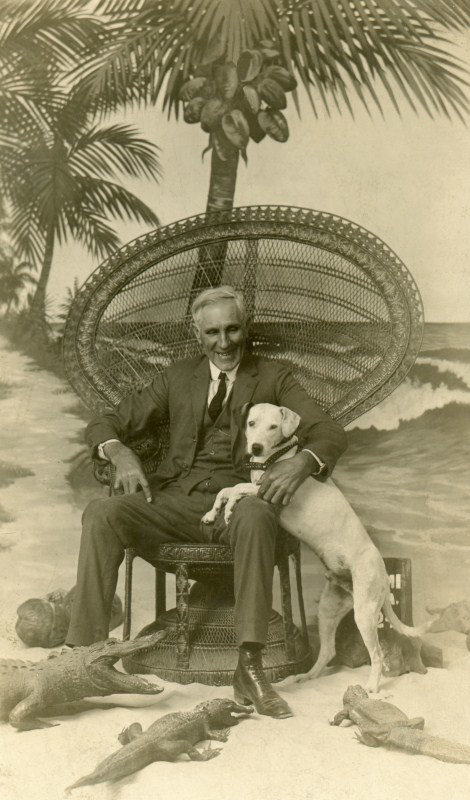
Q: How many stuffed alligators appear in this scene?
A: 3